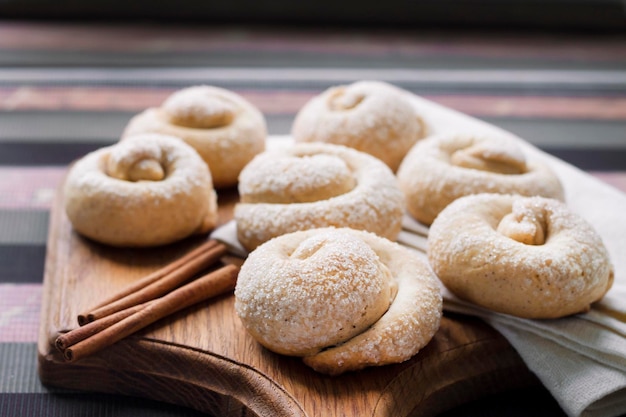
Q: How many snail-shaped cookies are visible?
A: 7